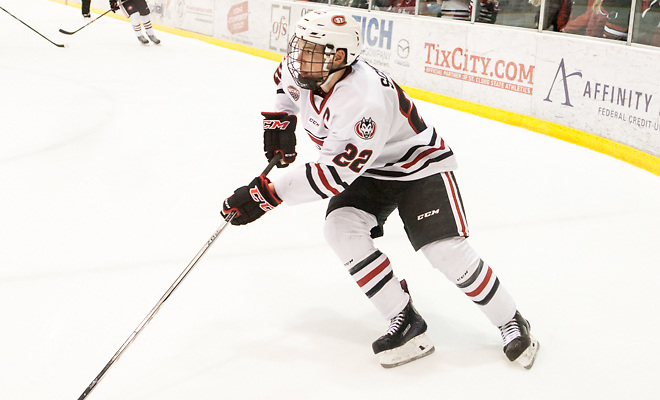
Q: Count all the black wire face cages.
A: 1